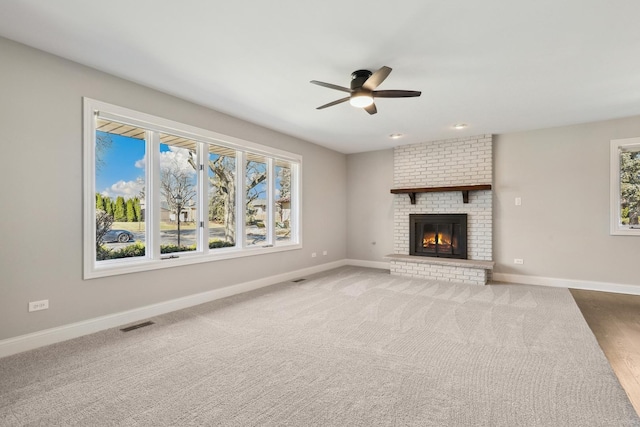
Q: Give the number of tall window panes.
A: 5